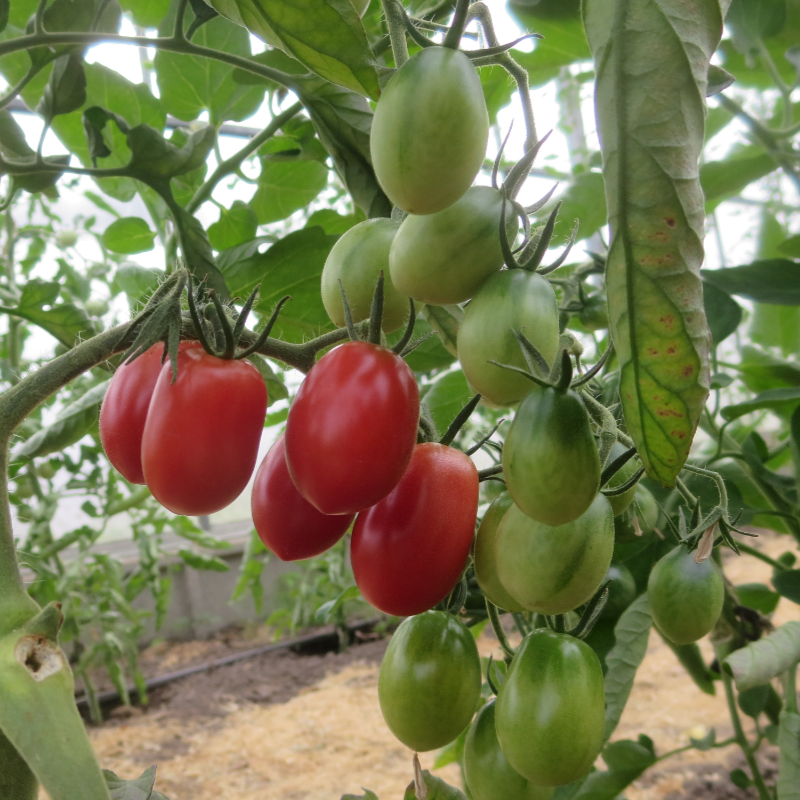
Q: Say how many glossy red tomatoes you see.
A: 5